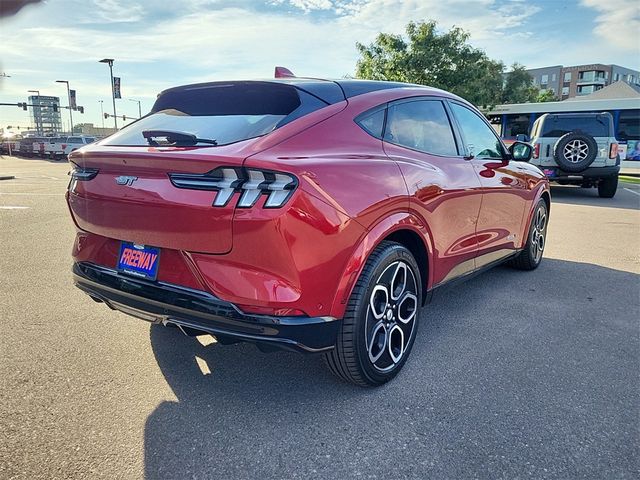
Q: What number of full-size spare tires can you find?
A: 1